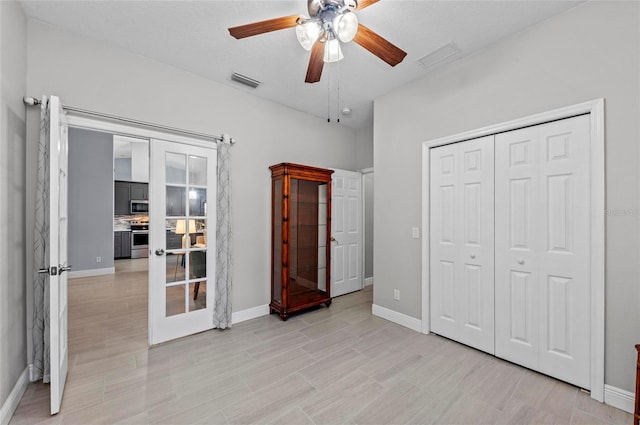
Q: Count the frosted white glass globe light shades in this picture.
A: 3